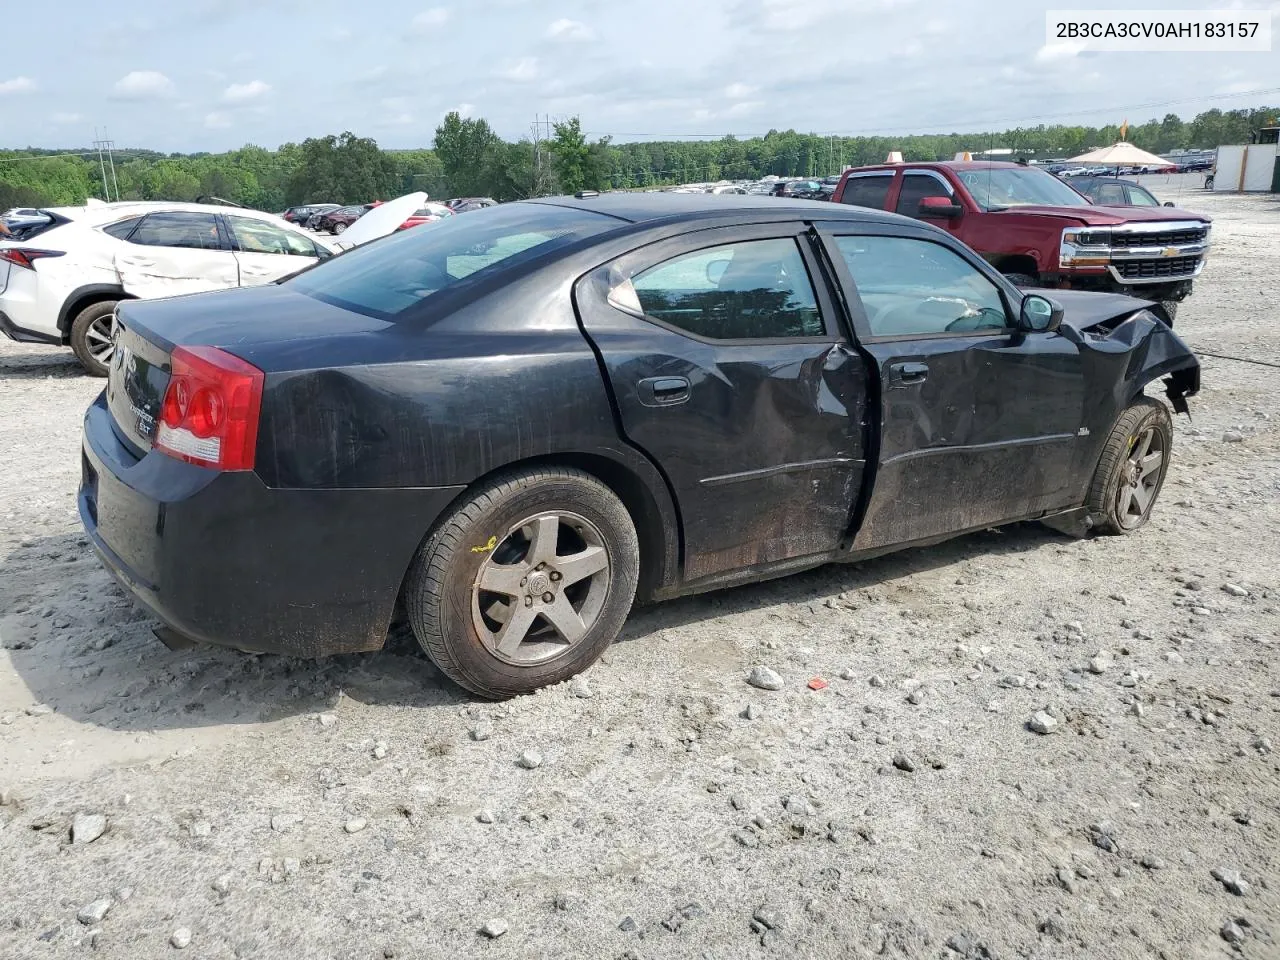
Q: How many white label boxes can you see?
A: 1